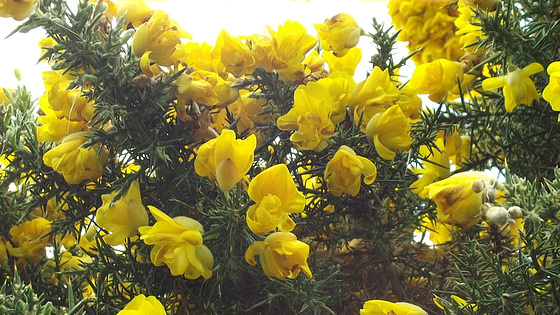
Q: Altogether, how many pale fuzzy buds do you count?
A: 4